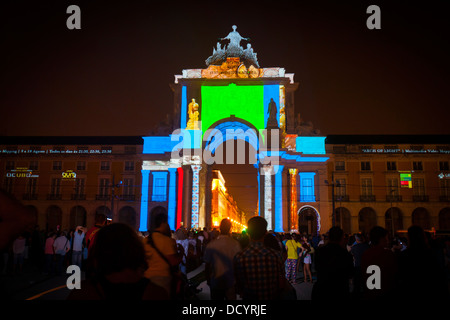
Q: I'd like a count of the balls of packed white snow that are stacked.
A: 0